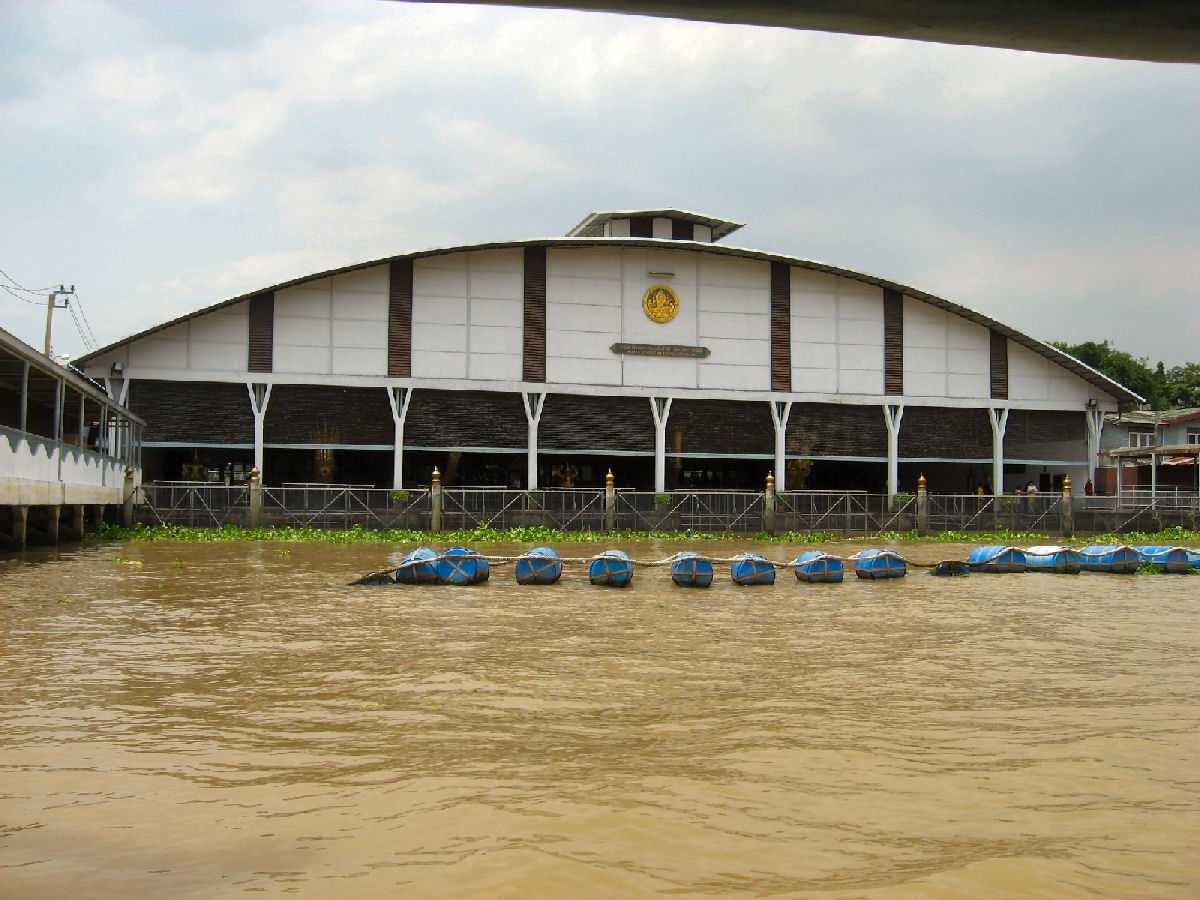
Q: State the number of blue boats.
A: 0